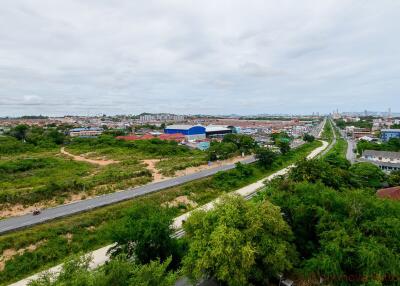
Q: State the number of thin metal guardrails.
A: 0